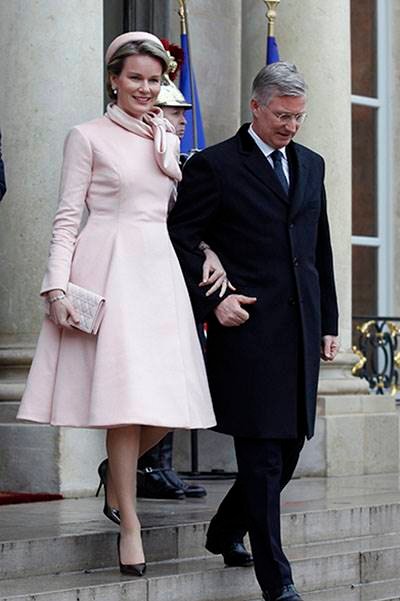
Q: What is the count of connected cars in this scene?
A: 0